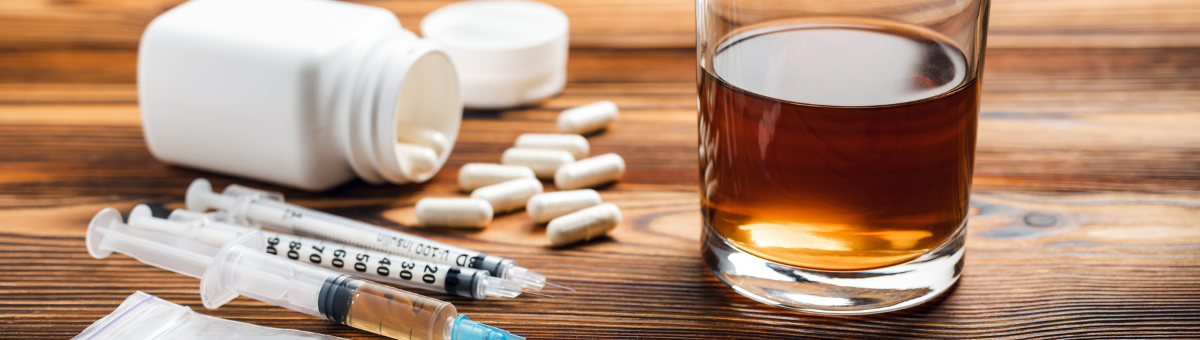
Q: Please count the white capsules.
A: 11